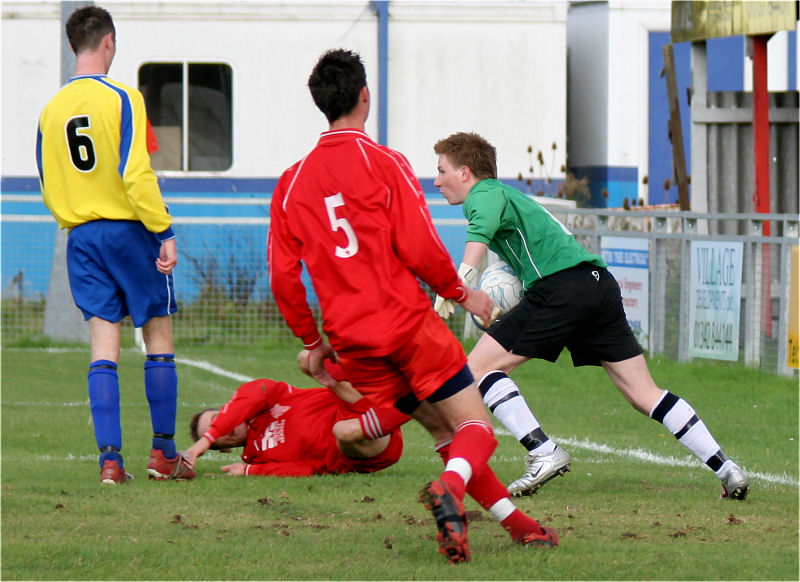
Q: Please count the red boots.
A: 4